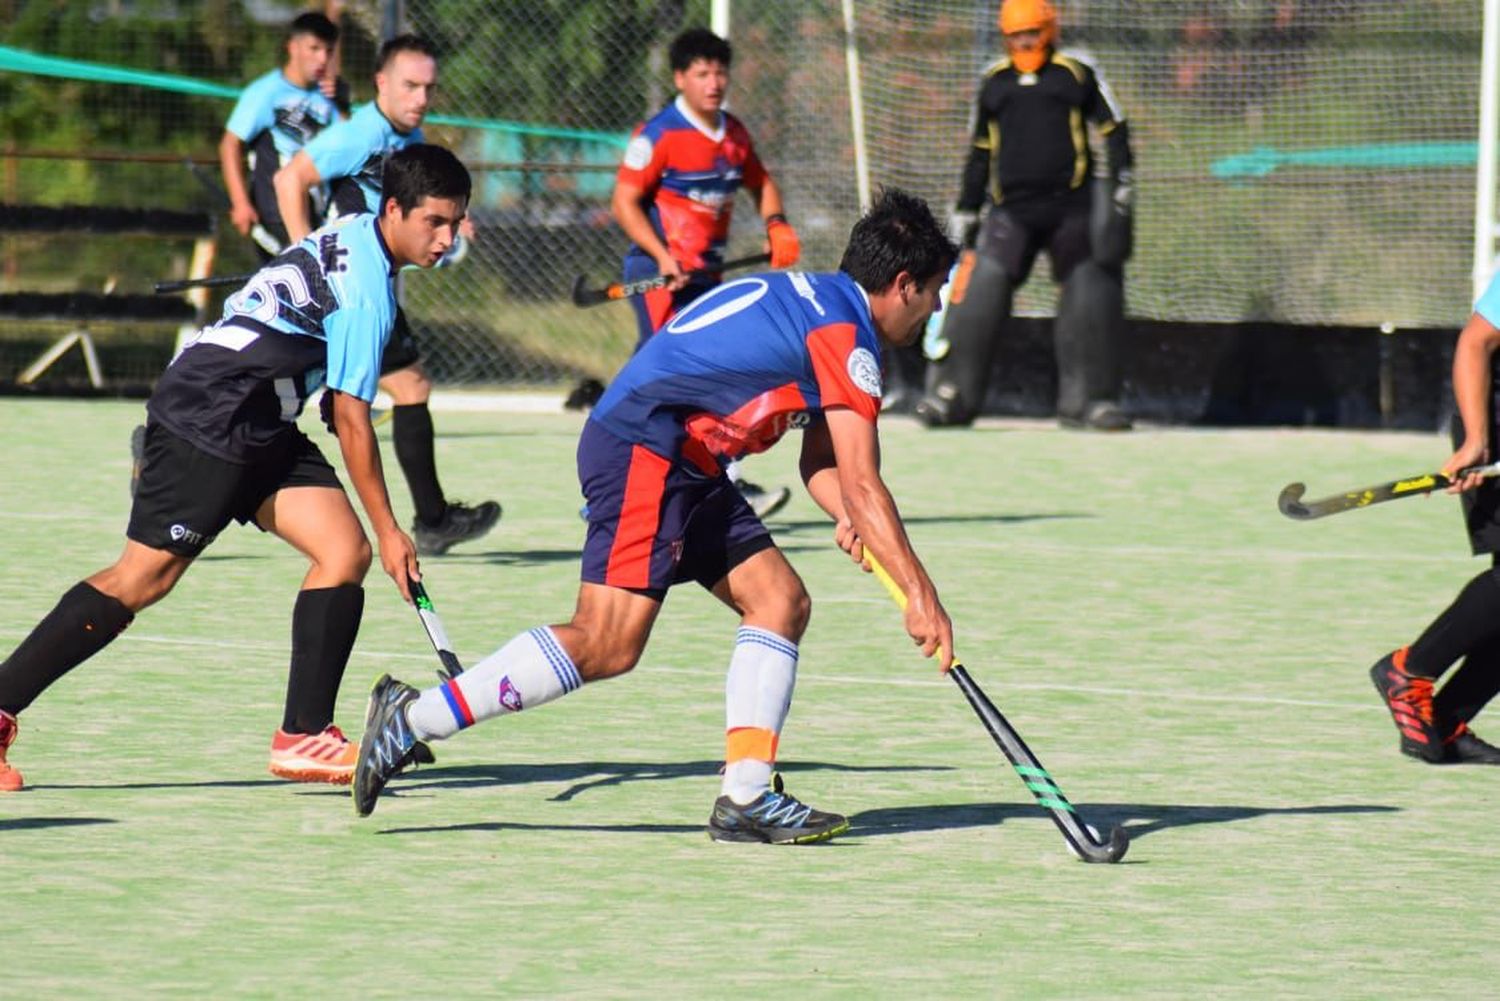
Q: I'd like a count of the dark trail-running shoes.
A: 2